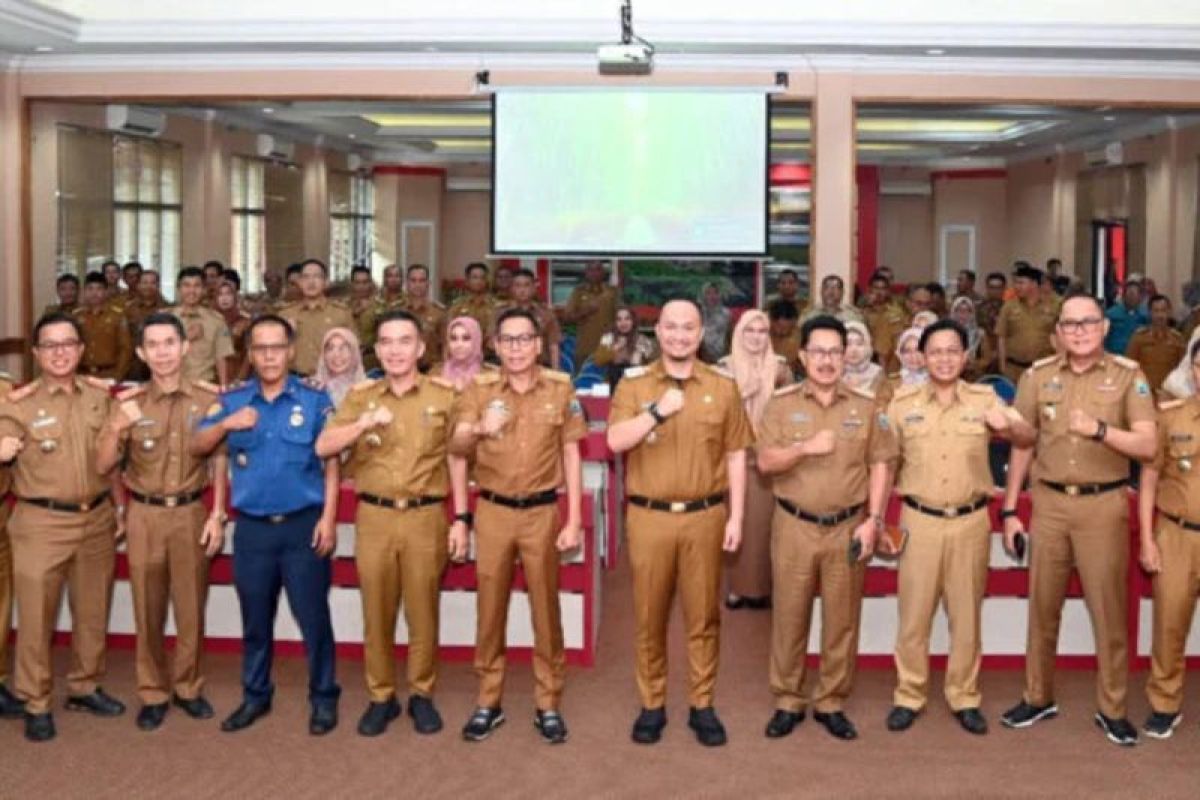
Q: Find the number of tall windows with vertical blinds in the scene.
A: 3